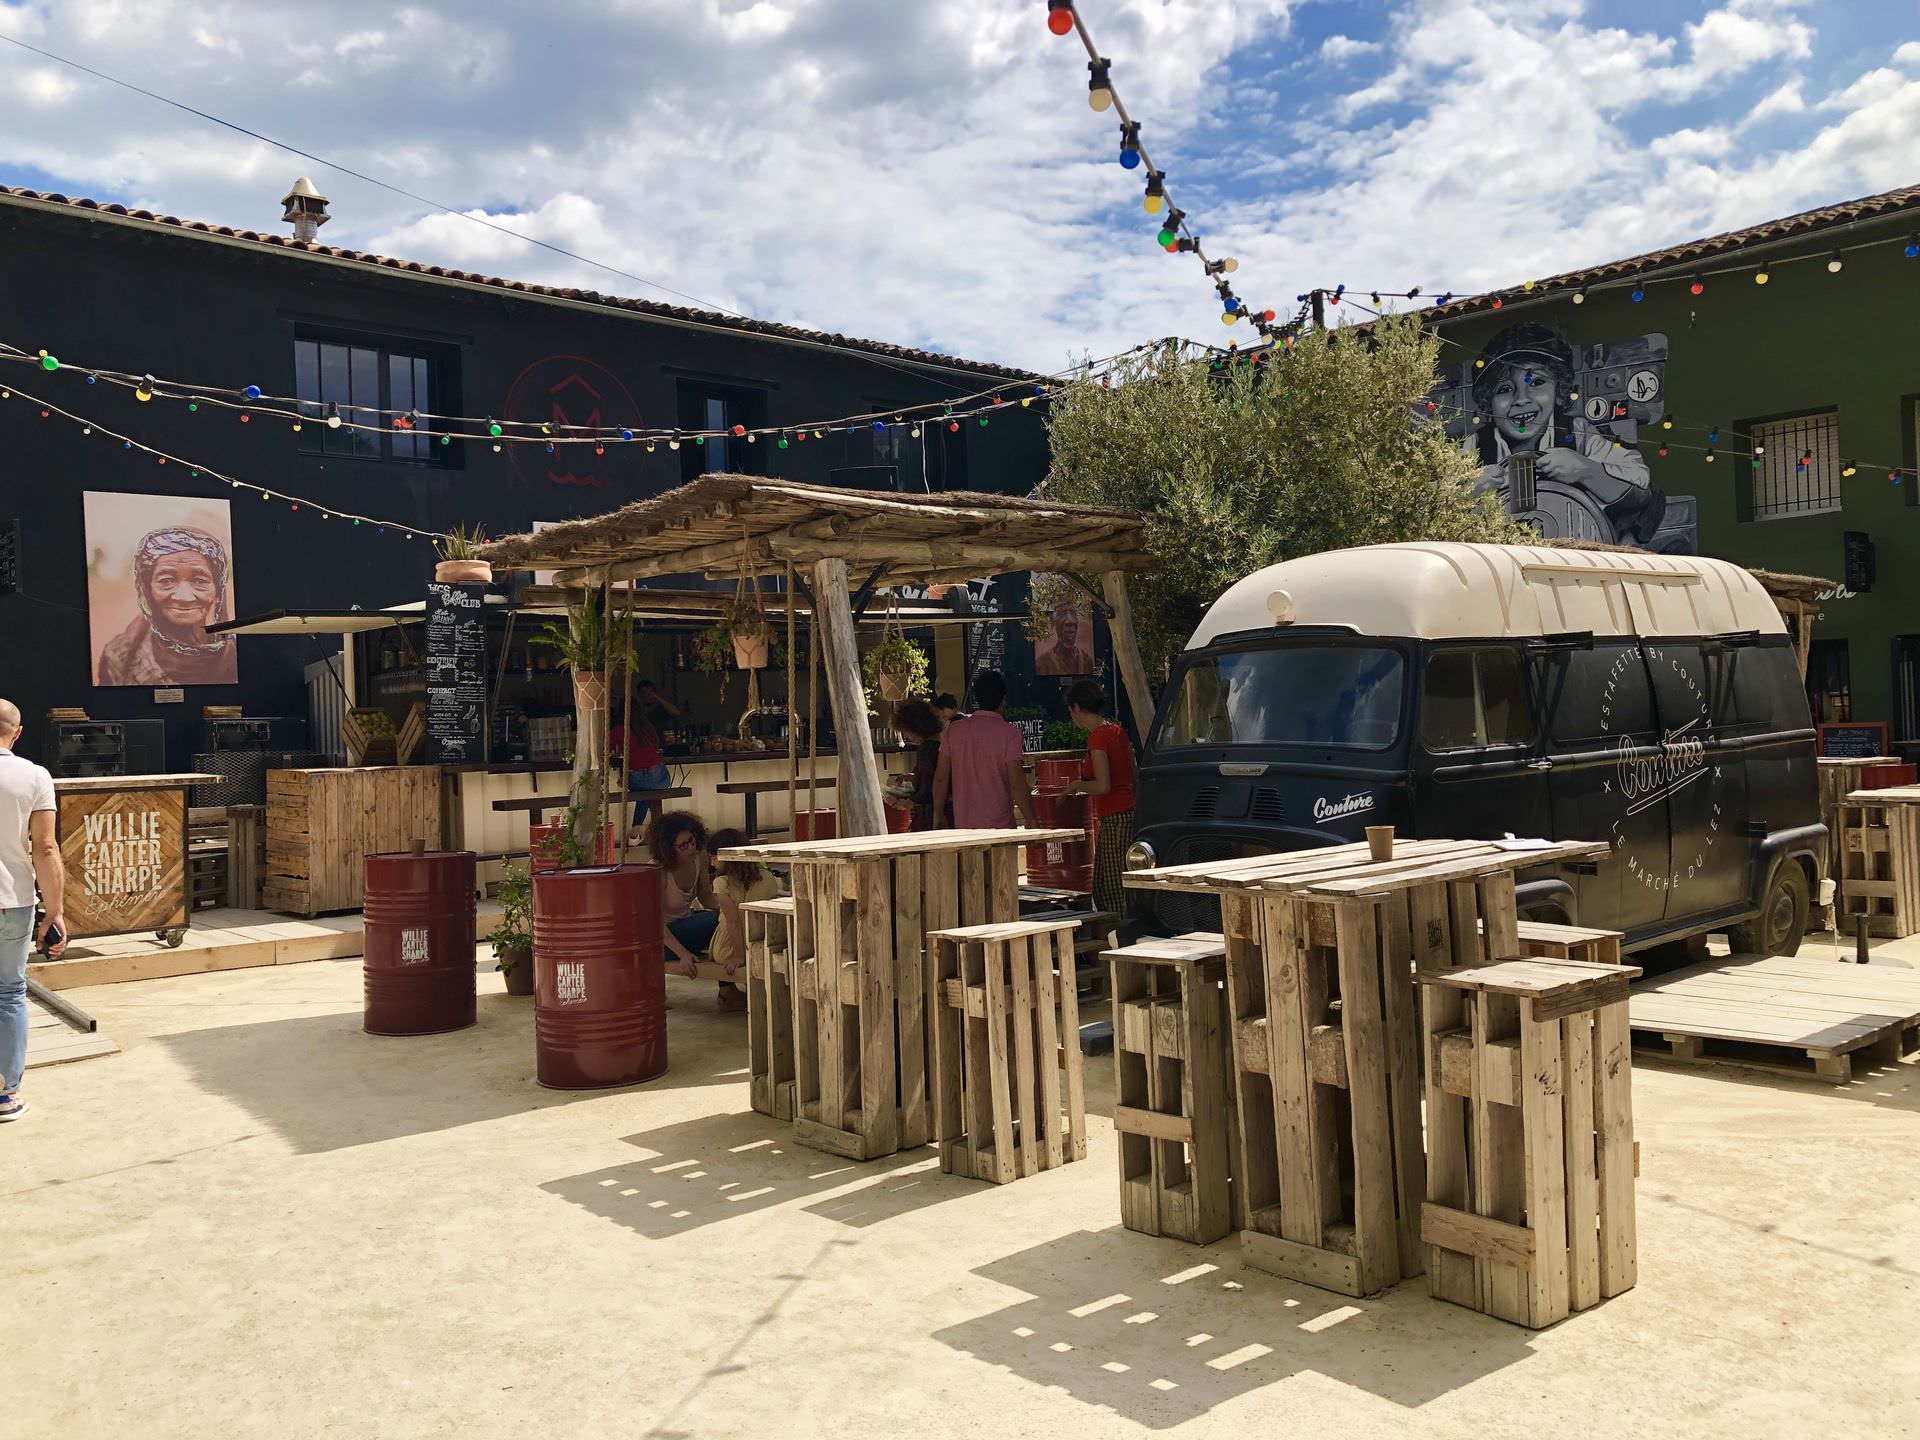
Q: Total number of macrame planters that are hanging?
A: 3